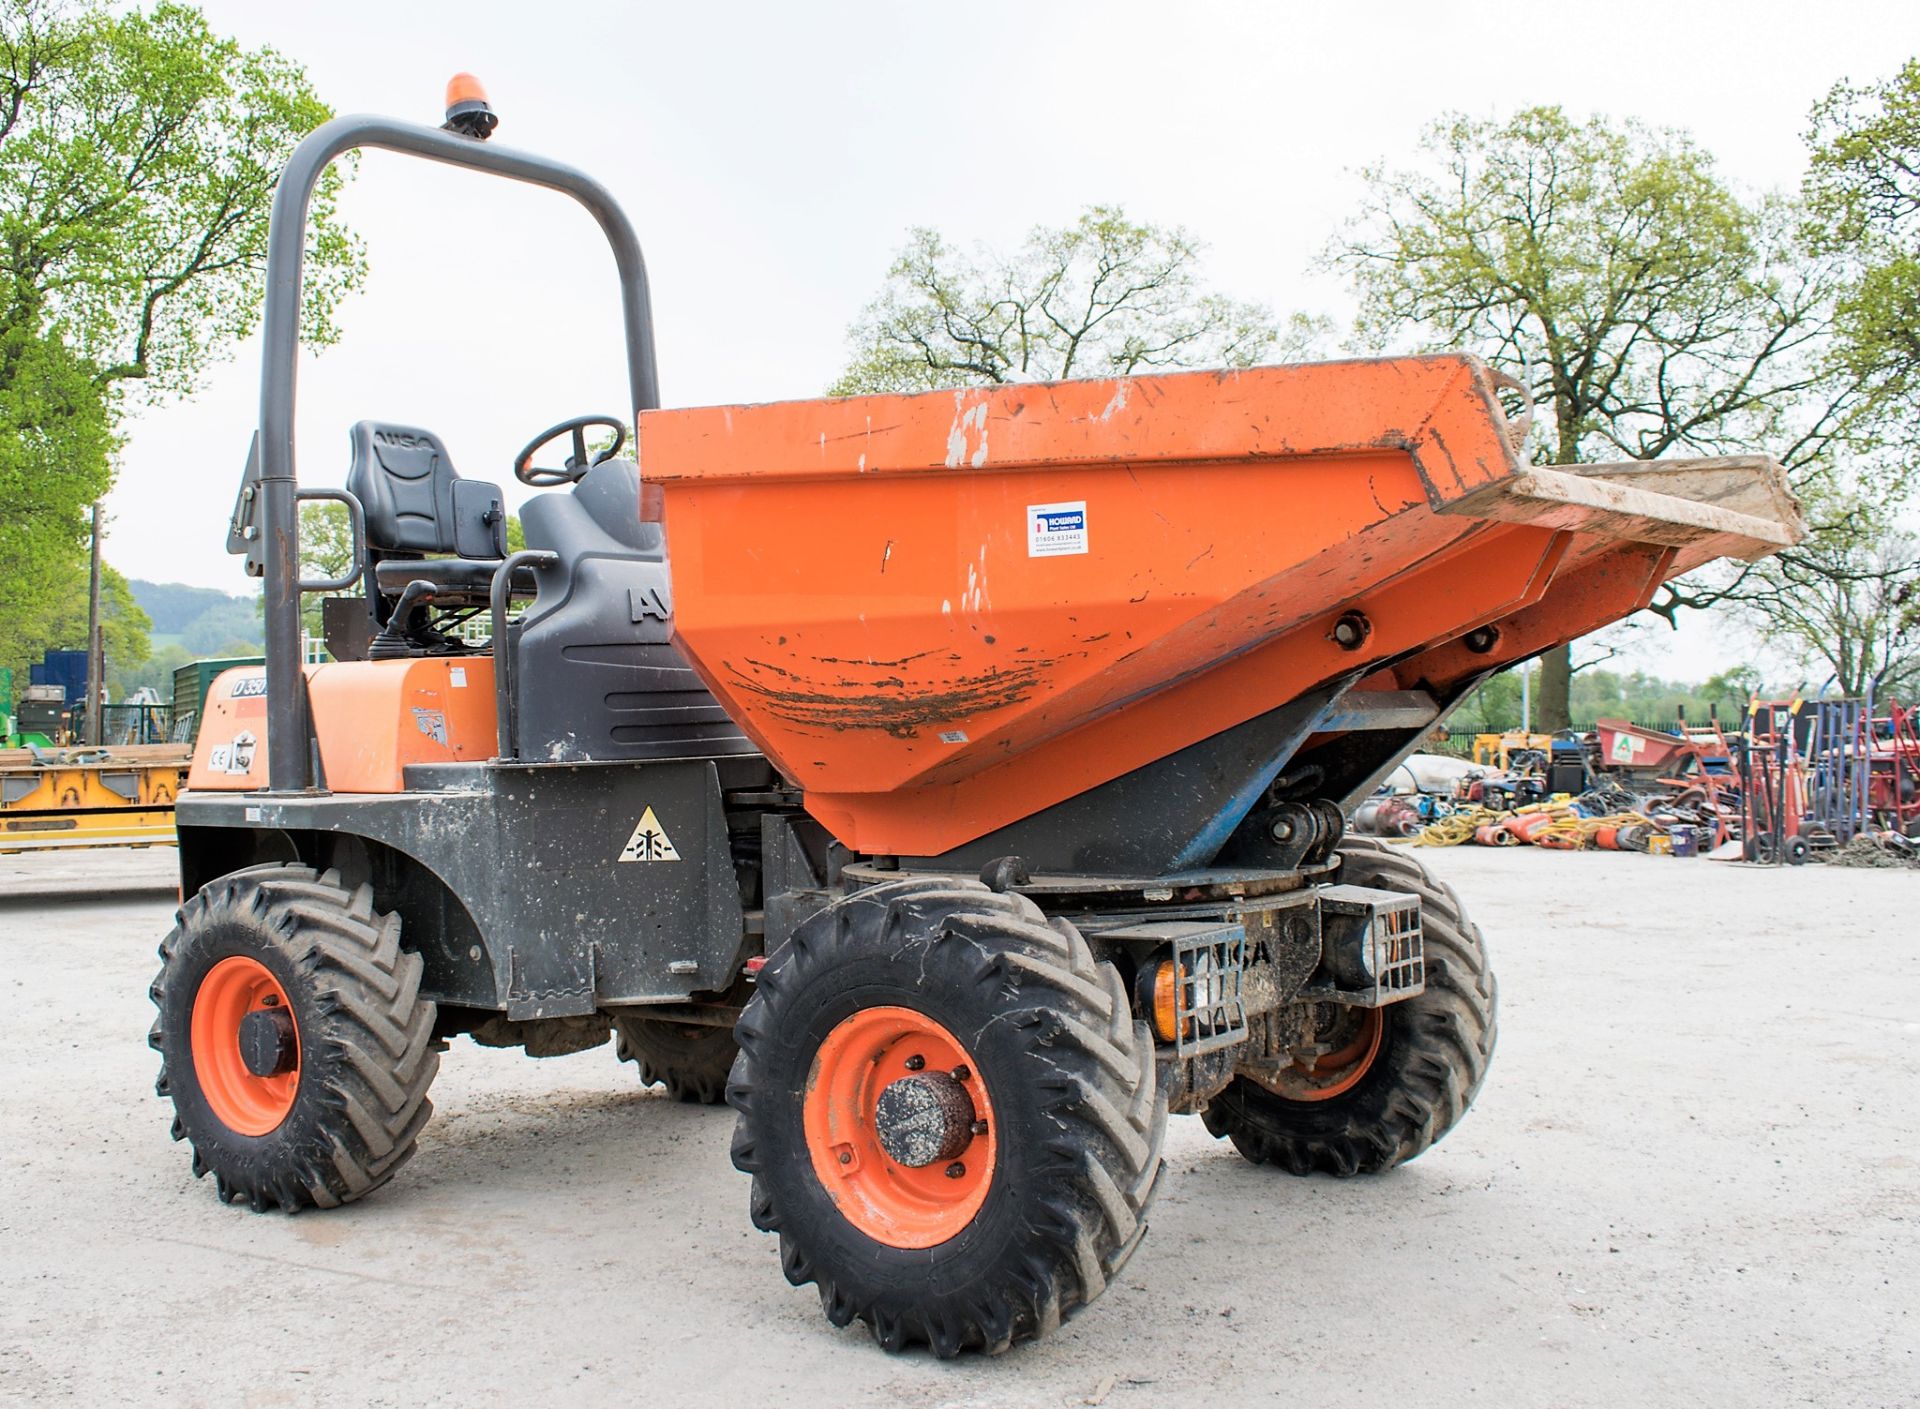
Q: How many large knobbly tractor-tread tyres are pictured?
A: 4